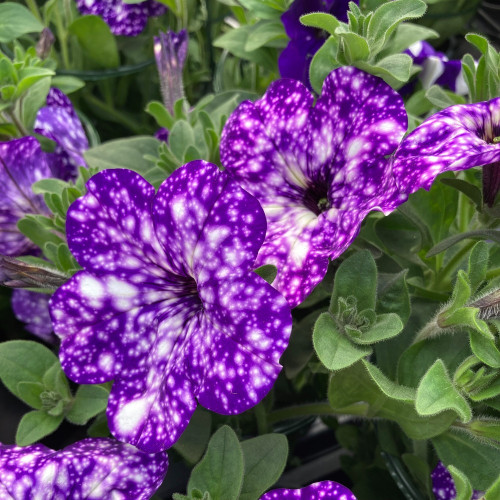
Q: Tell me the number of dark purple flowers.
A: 1